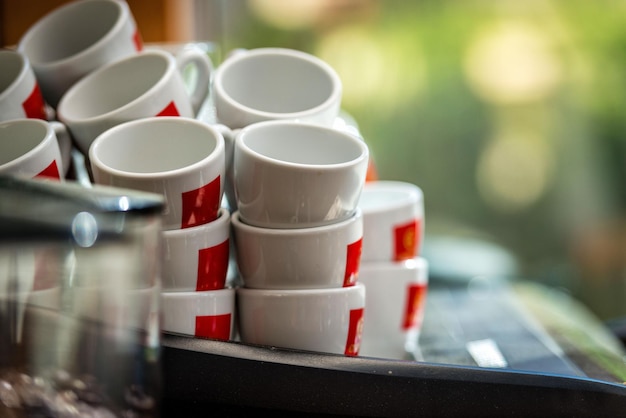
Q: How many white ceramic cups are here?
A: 13